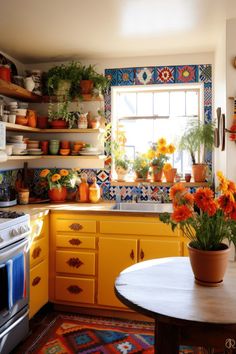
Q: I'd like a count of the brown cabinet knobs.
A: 8